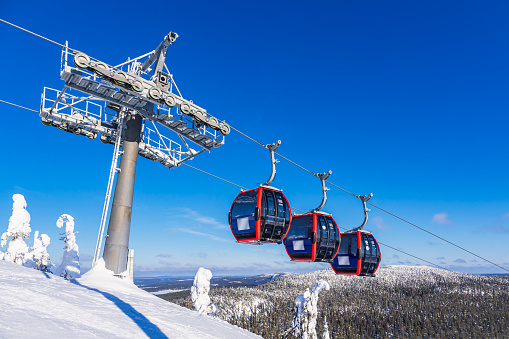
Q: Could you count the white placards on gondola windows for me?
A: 3